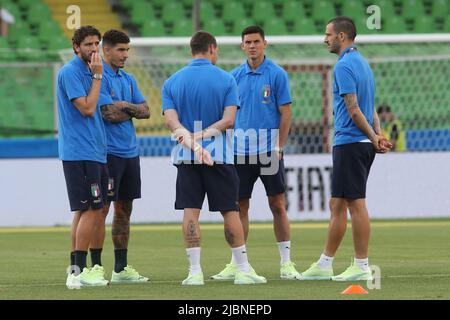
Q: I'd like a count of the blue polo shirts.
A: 5